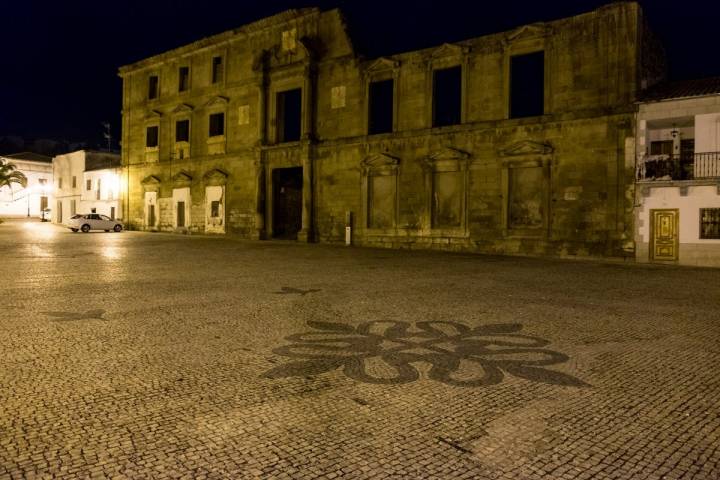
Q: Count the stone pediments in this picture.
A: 12